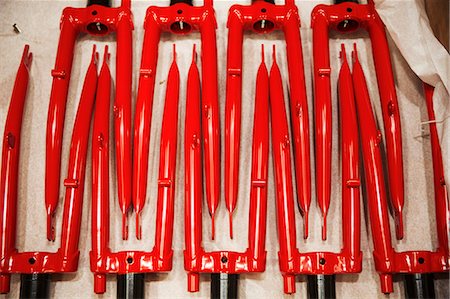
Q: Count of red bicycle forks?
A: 9